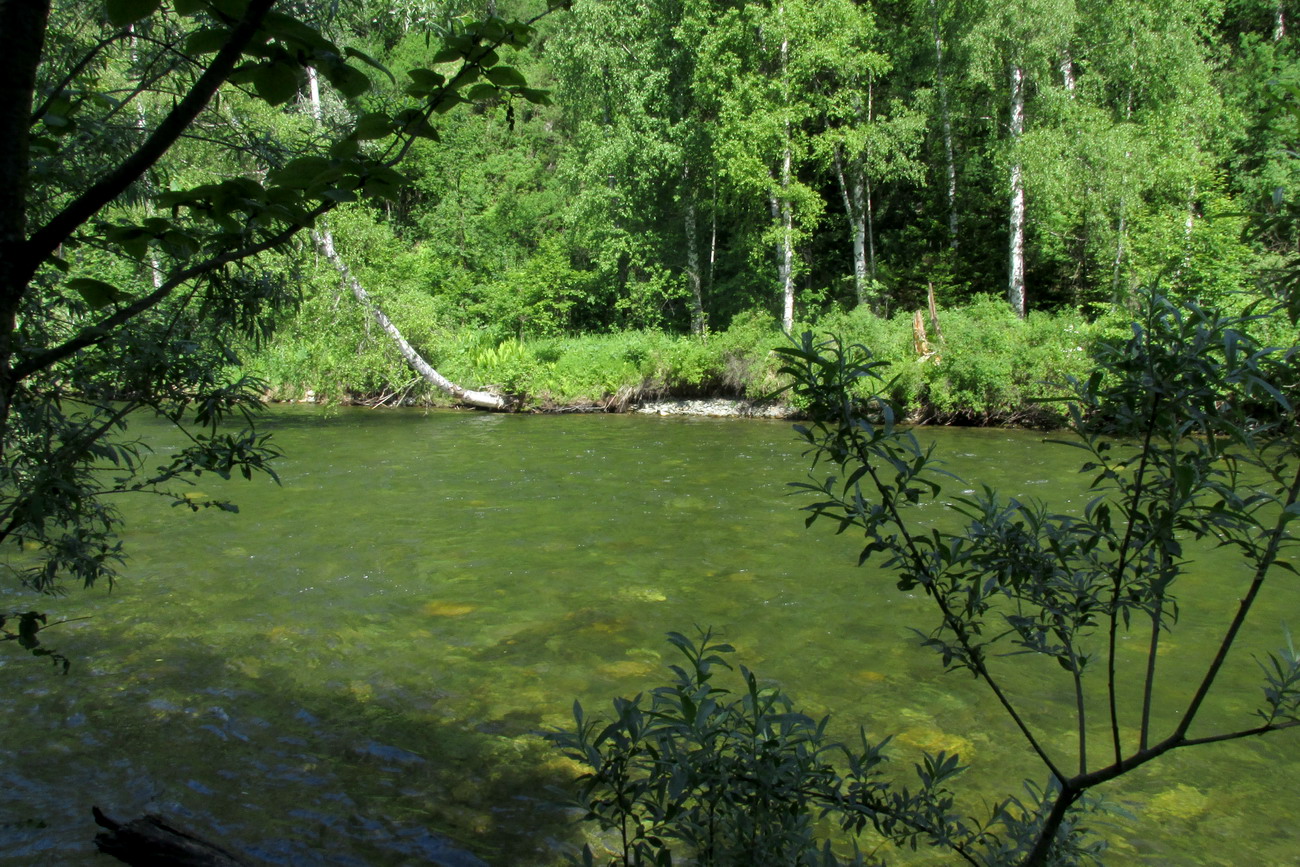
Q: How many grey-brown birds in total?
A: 0